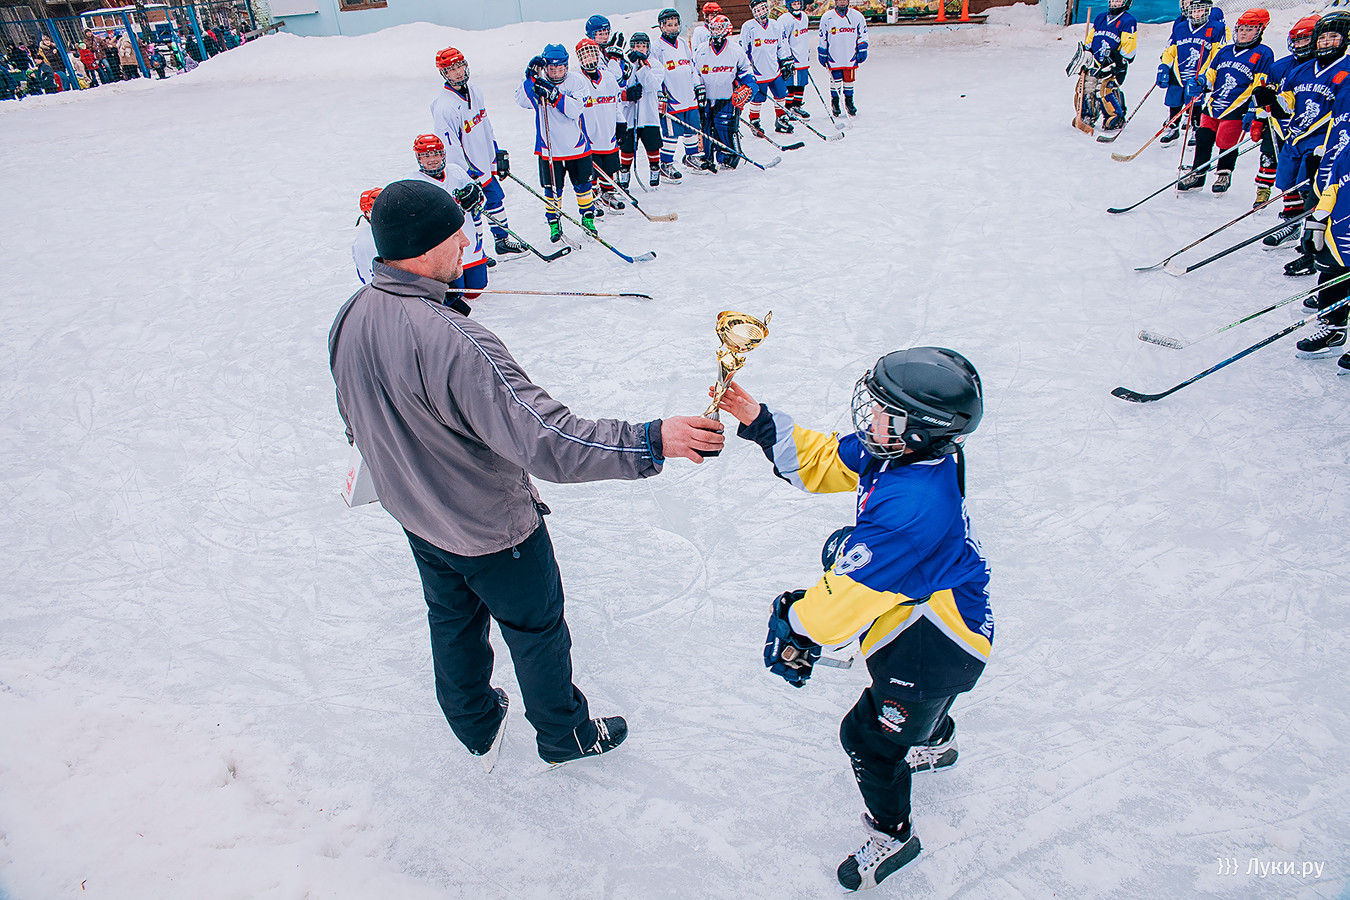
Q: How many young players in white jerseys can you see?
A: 13